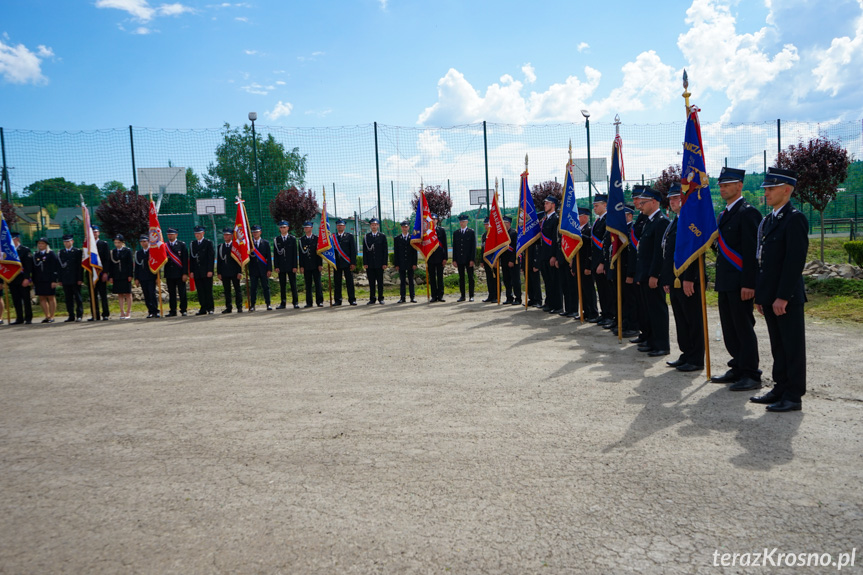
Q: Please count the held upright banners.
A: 11